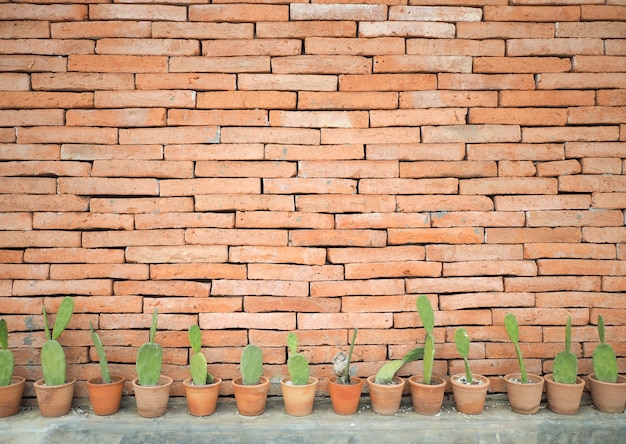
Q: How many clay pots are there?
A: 14